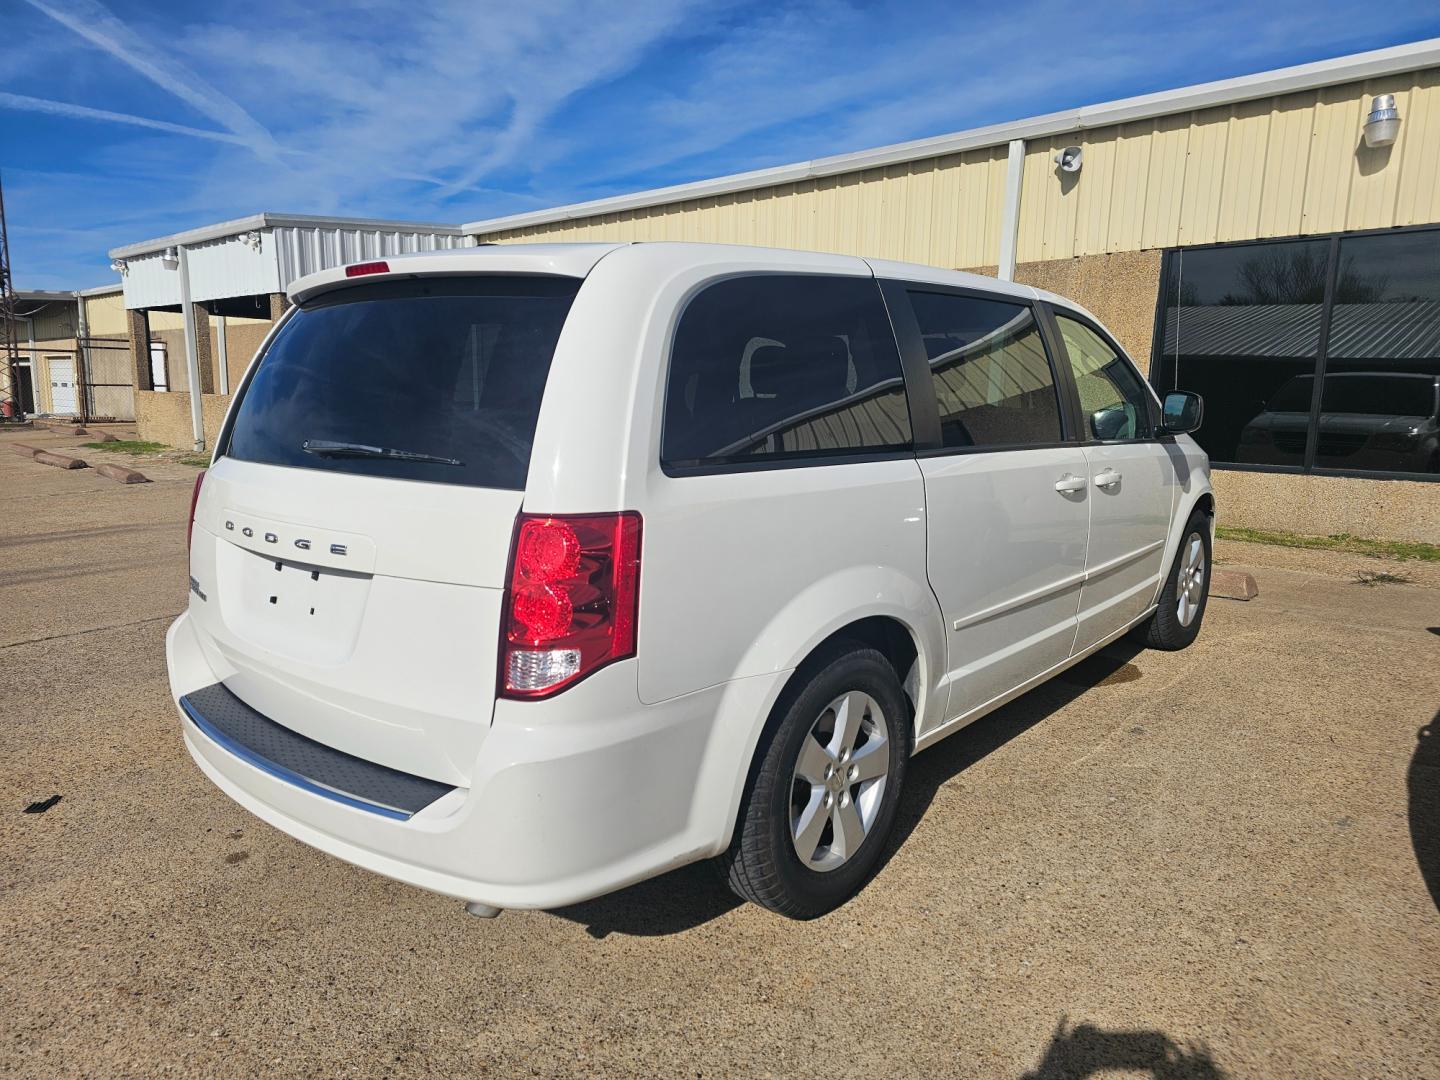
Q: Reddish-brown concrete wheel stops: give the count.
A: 6